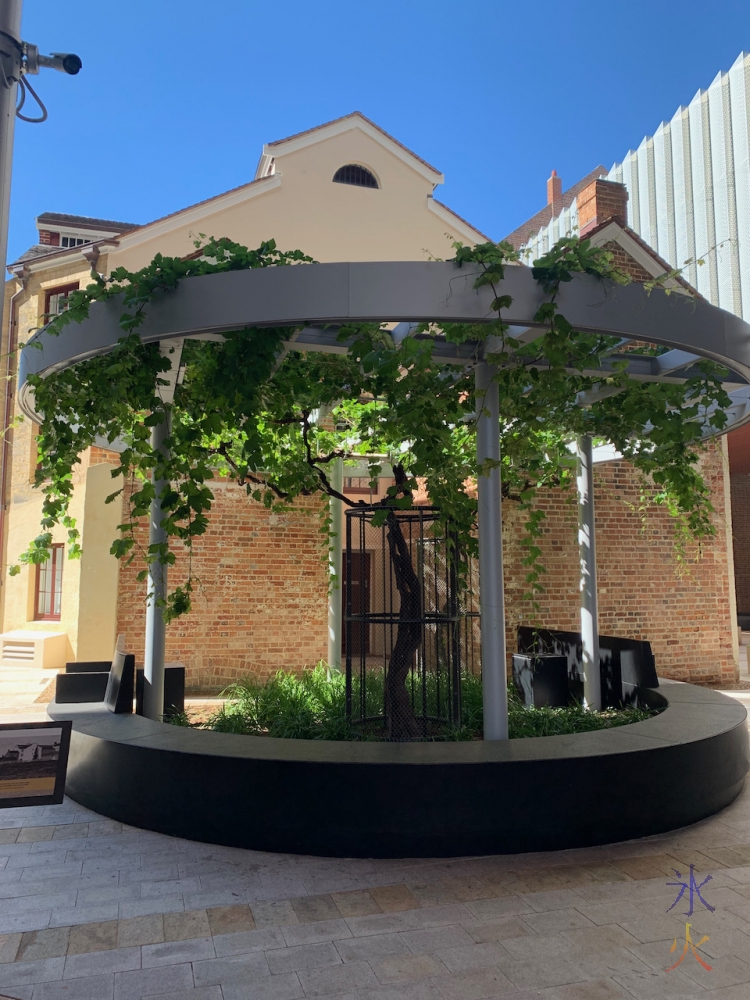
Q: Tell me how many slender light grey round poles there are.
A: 4